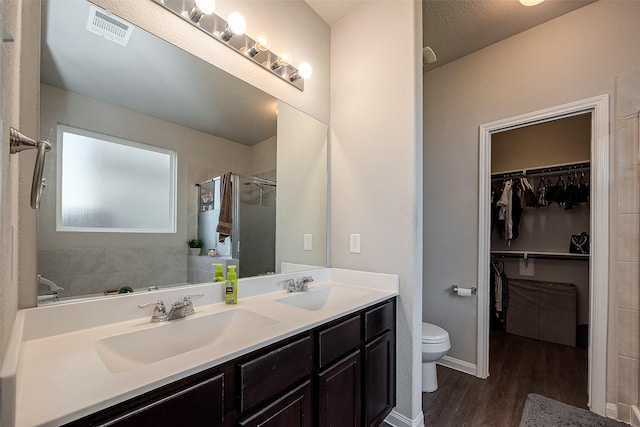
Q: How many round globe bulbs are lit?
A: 5